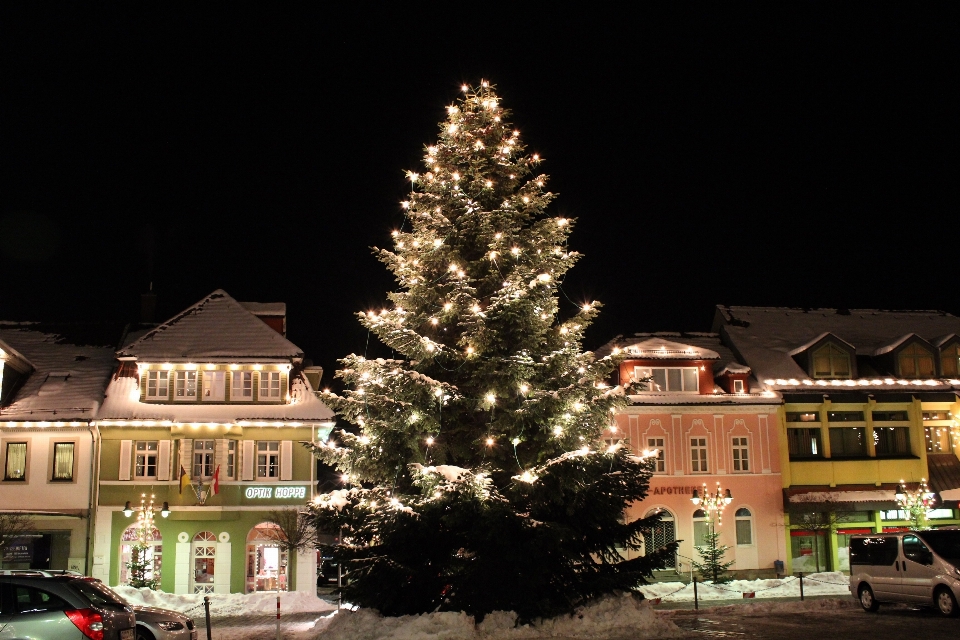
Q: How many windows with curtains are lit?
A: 2